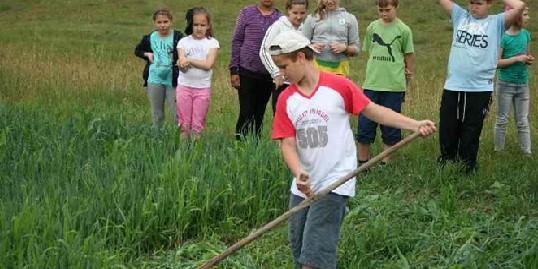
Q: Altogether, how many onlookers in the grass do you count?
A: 8